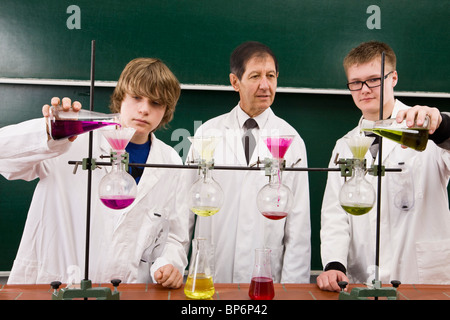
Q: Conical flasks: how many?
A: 4